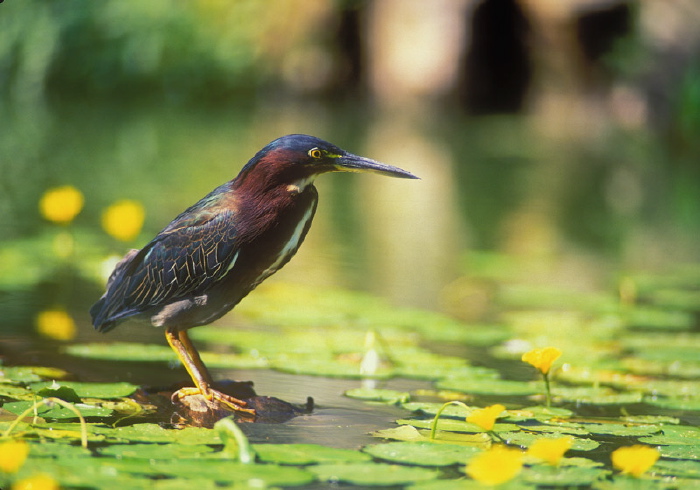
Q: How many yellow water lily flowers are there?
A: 10